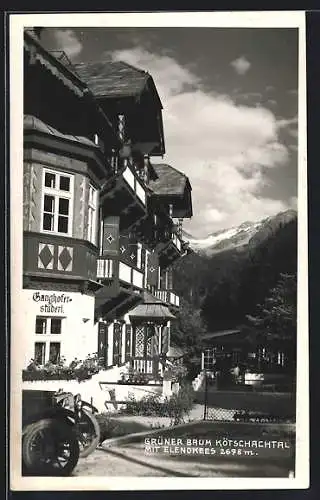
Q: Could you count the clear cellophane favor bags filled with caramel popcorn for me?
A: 0